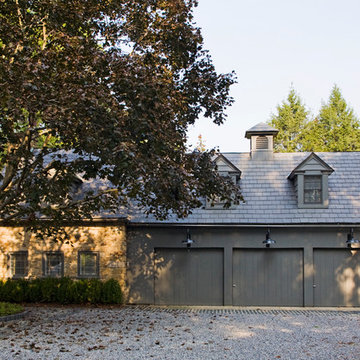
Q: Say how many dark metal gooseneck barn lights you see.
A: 3